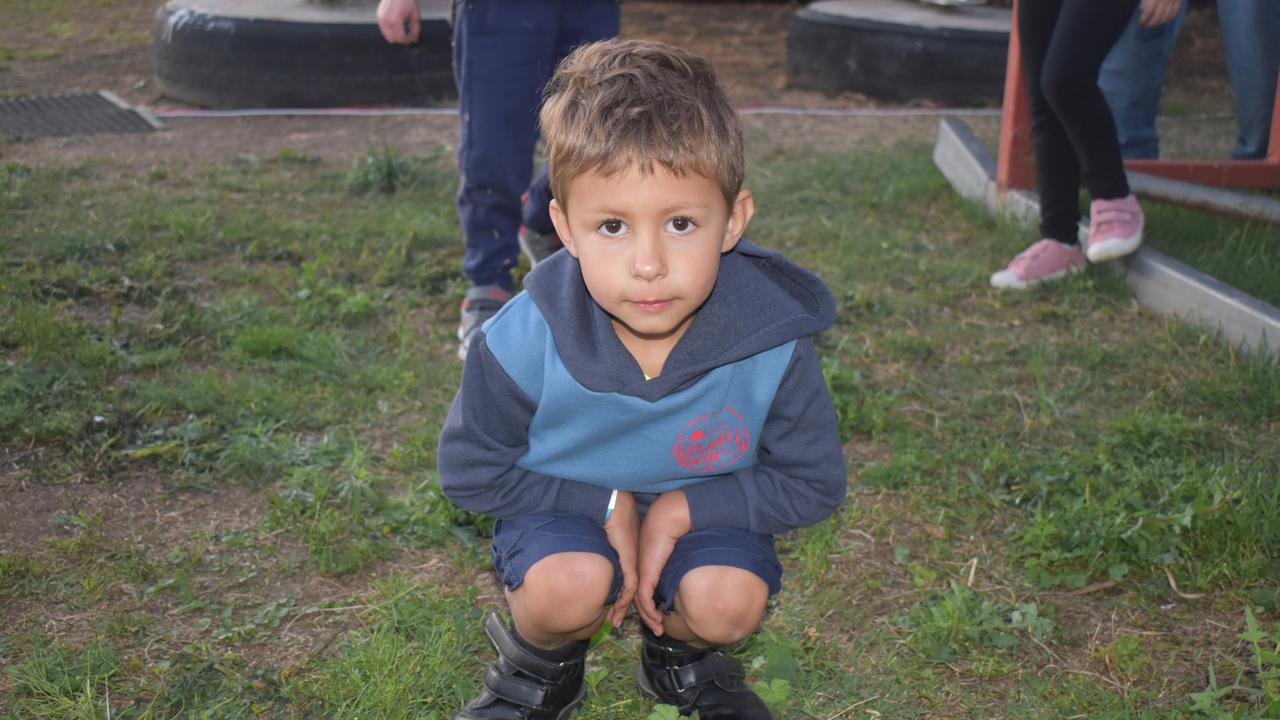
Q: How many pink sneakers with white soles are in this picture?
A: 2